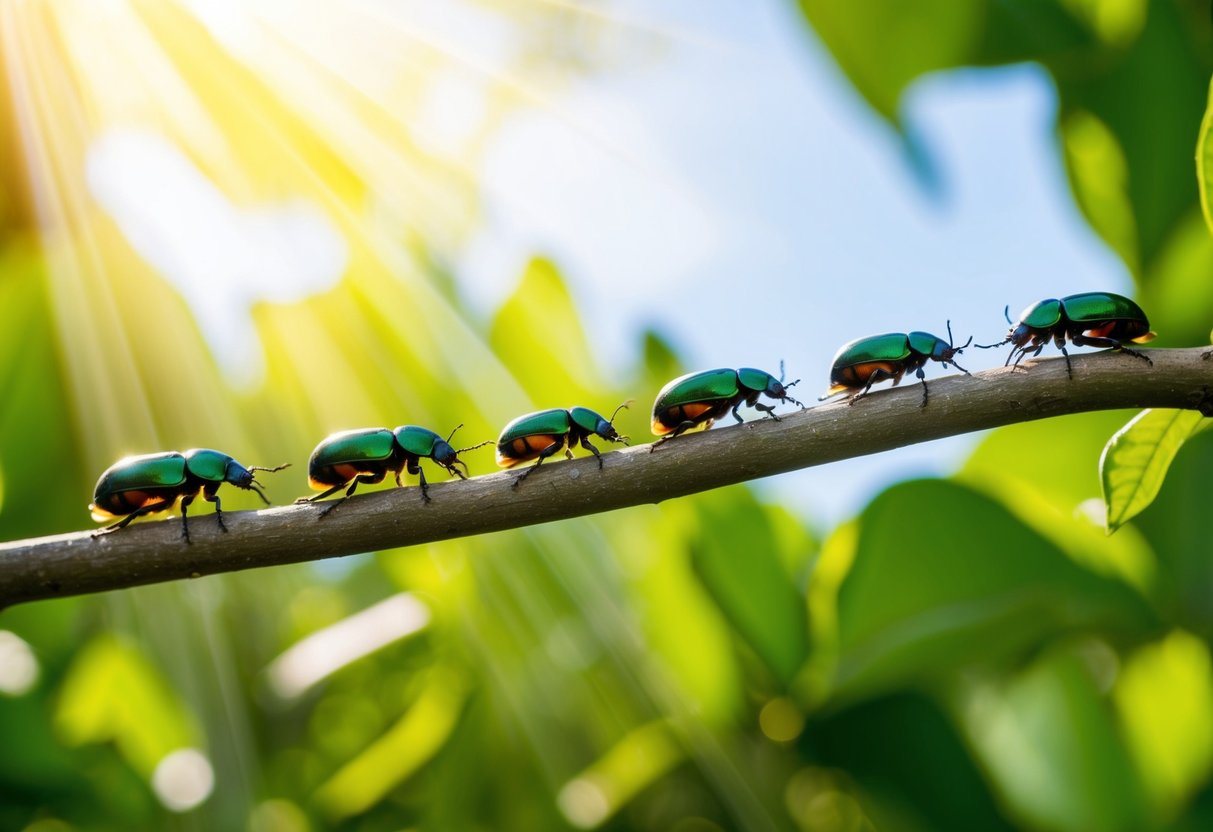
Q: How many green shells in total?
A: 6